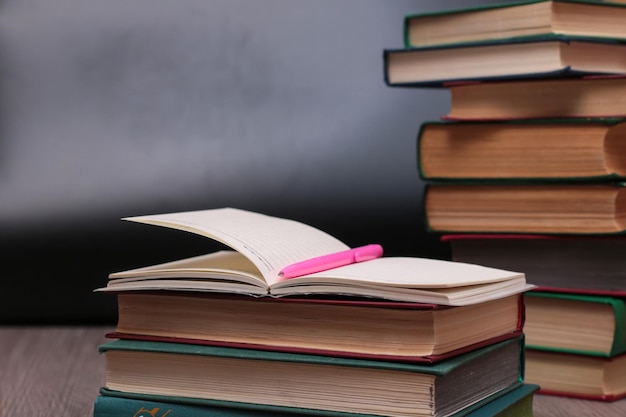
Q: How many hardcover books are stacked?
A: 11